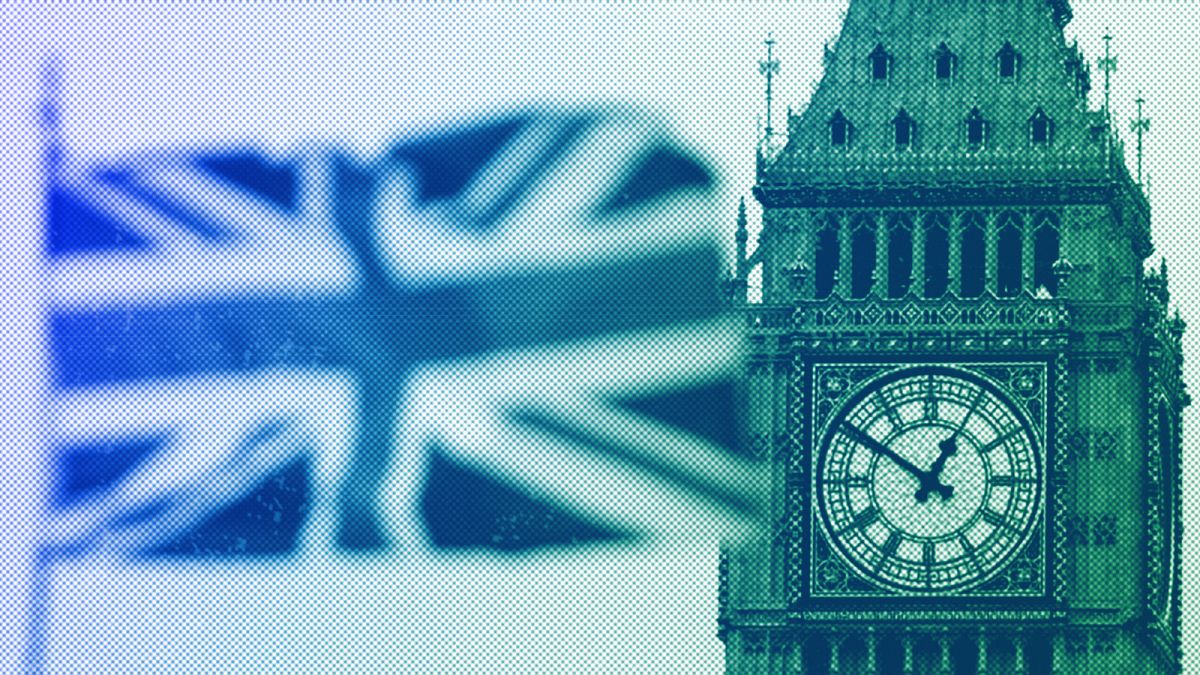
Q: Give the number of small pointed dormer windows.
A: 7